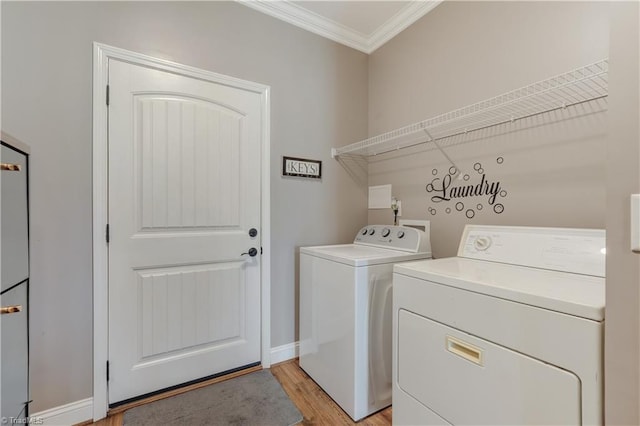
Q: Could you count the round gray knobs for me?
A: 4